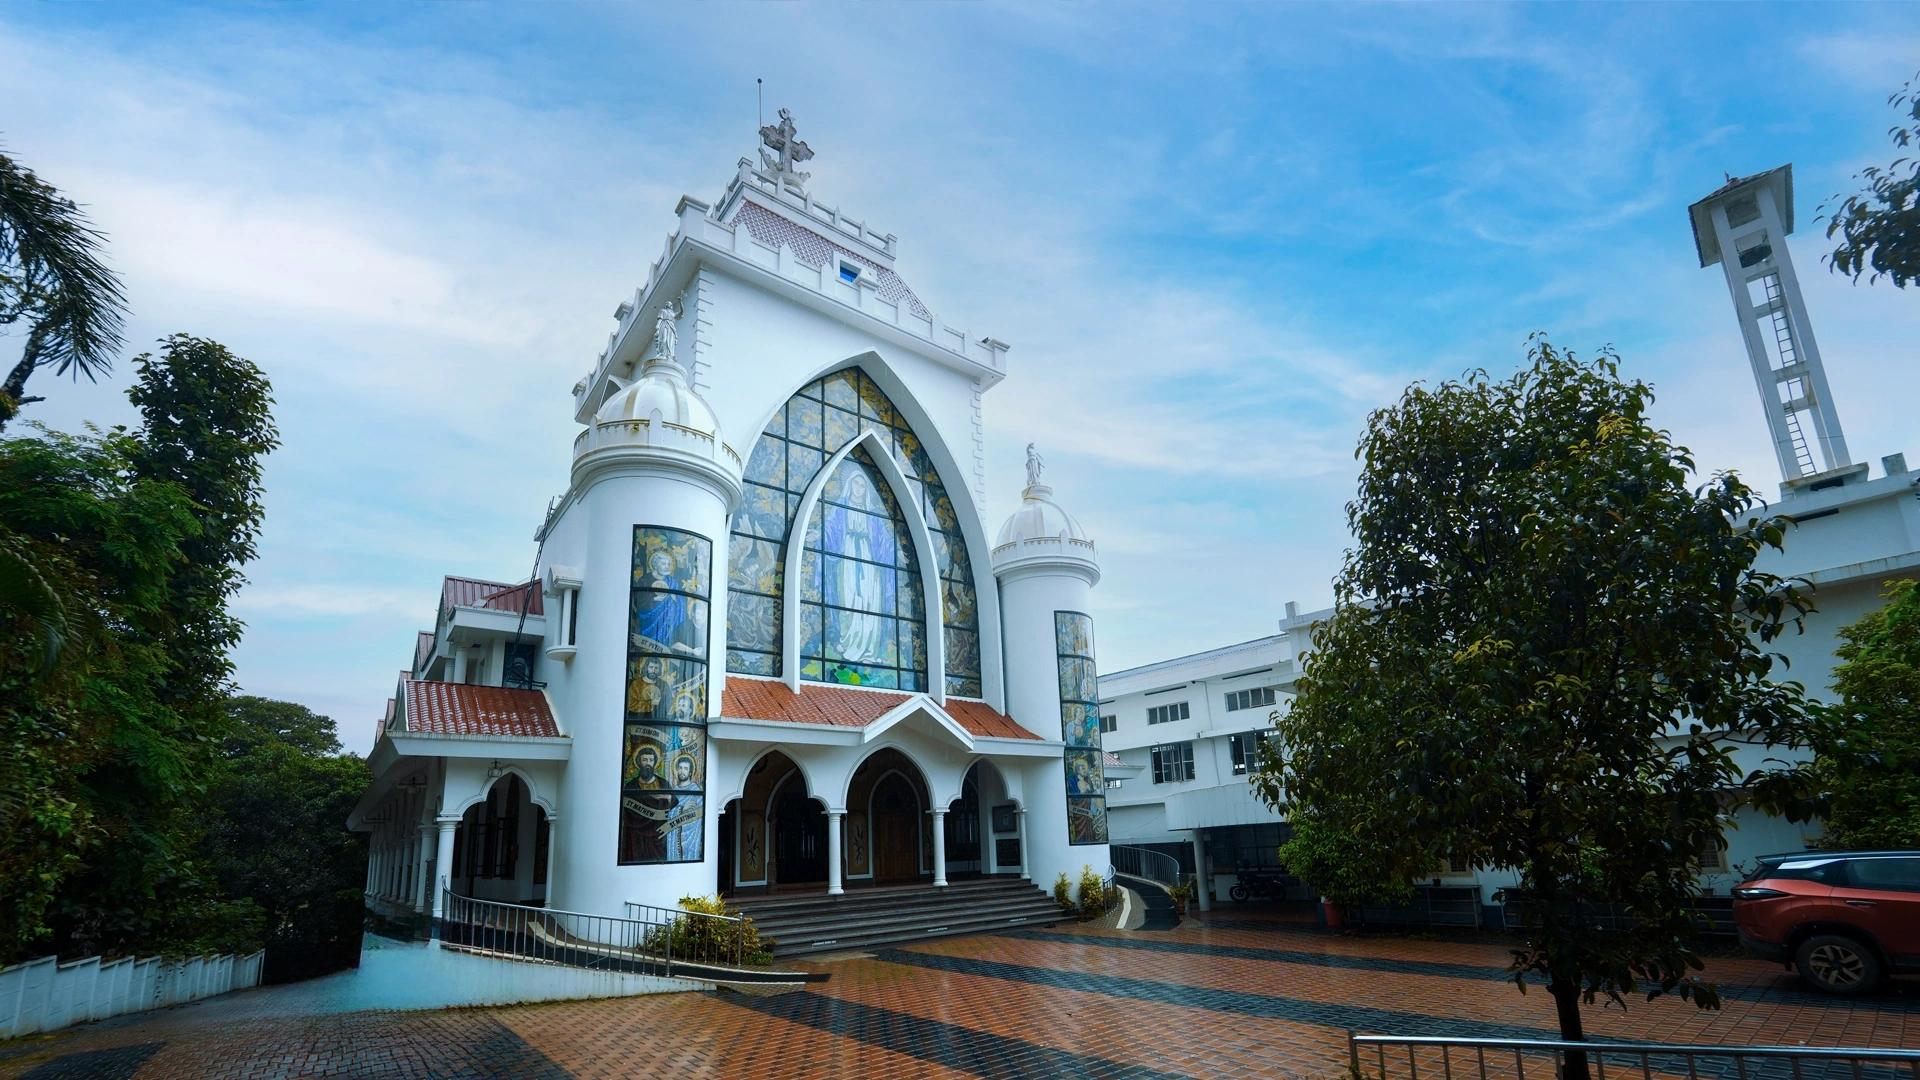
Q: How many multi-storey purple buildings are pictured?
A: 0